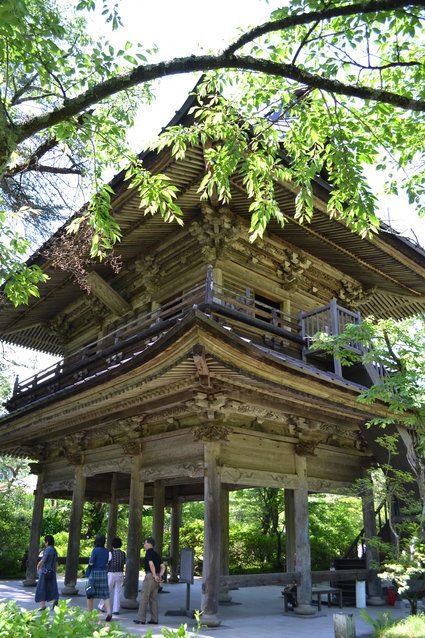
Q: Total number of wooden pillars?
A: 11